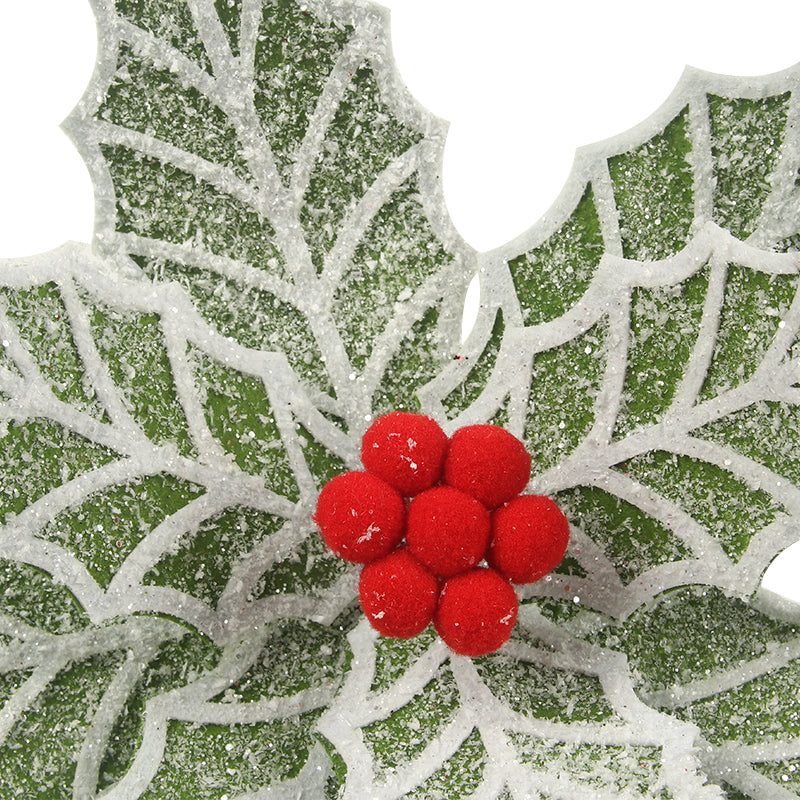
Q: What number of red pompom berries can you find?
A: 7